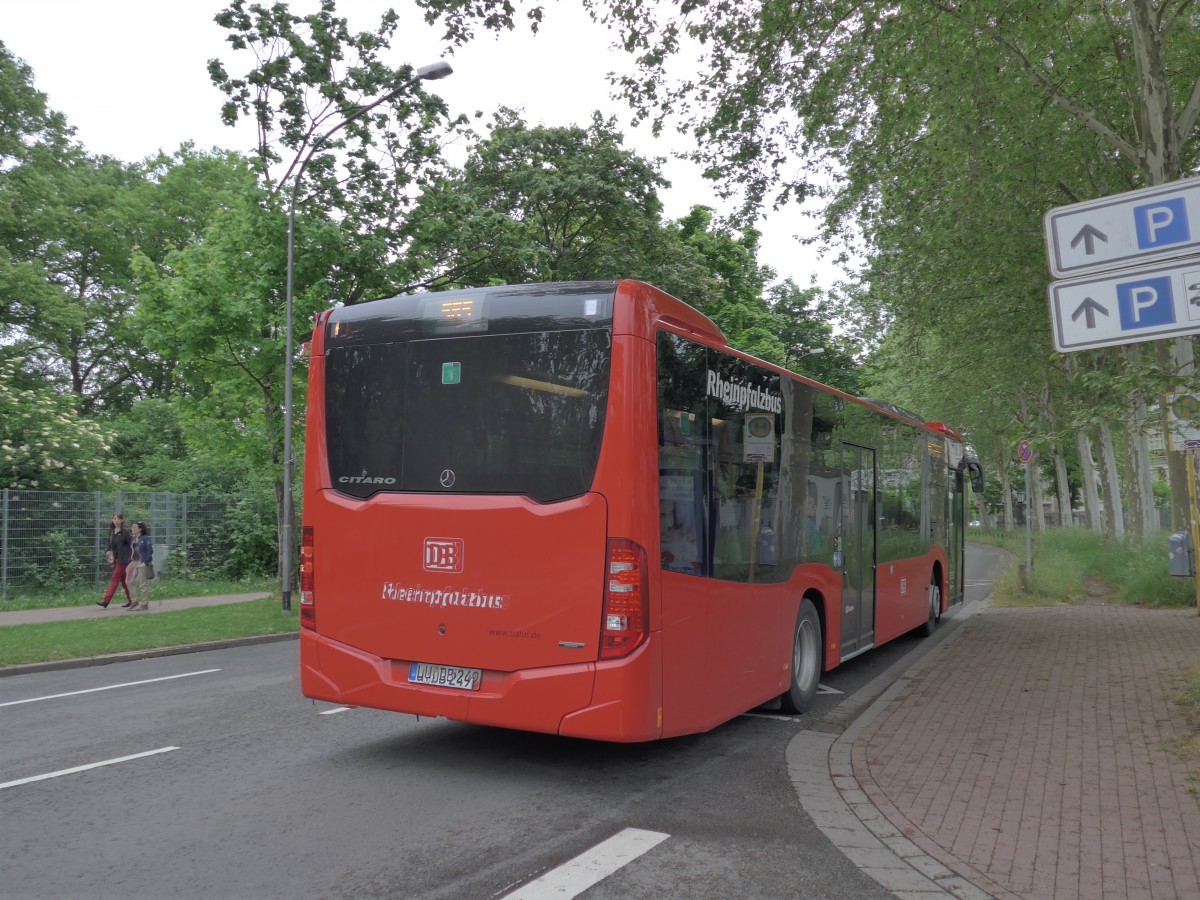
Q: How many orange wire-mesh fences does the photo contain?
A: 0